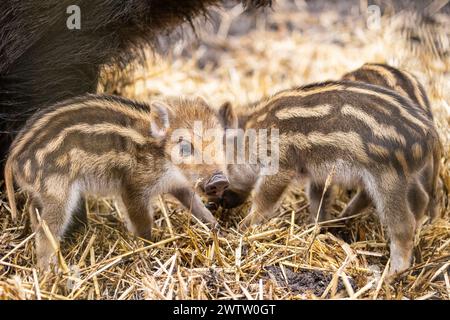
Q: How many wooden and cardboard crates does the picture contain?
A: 0